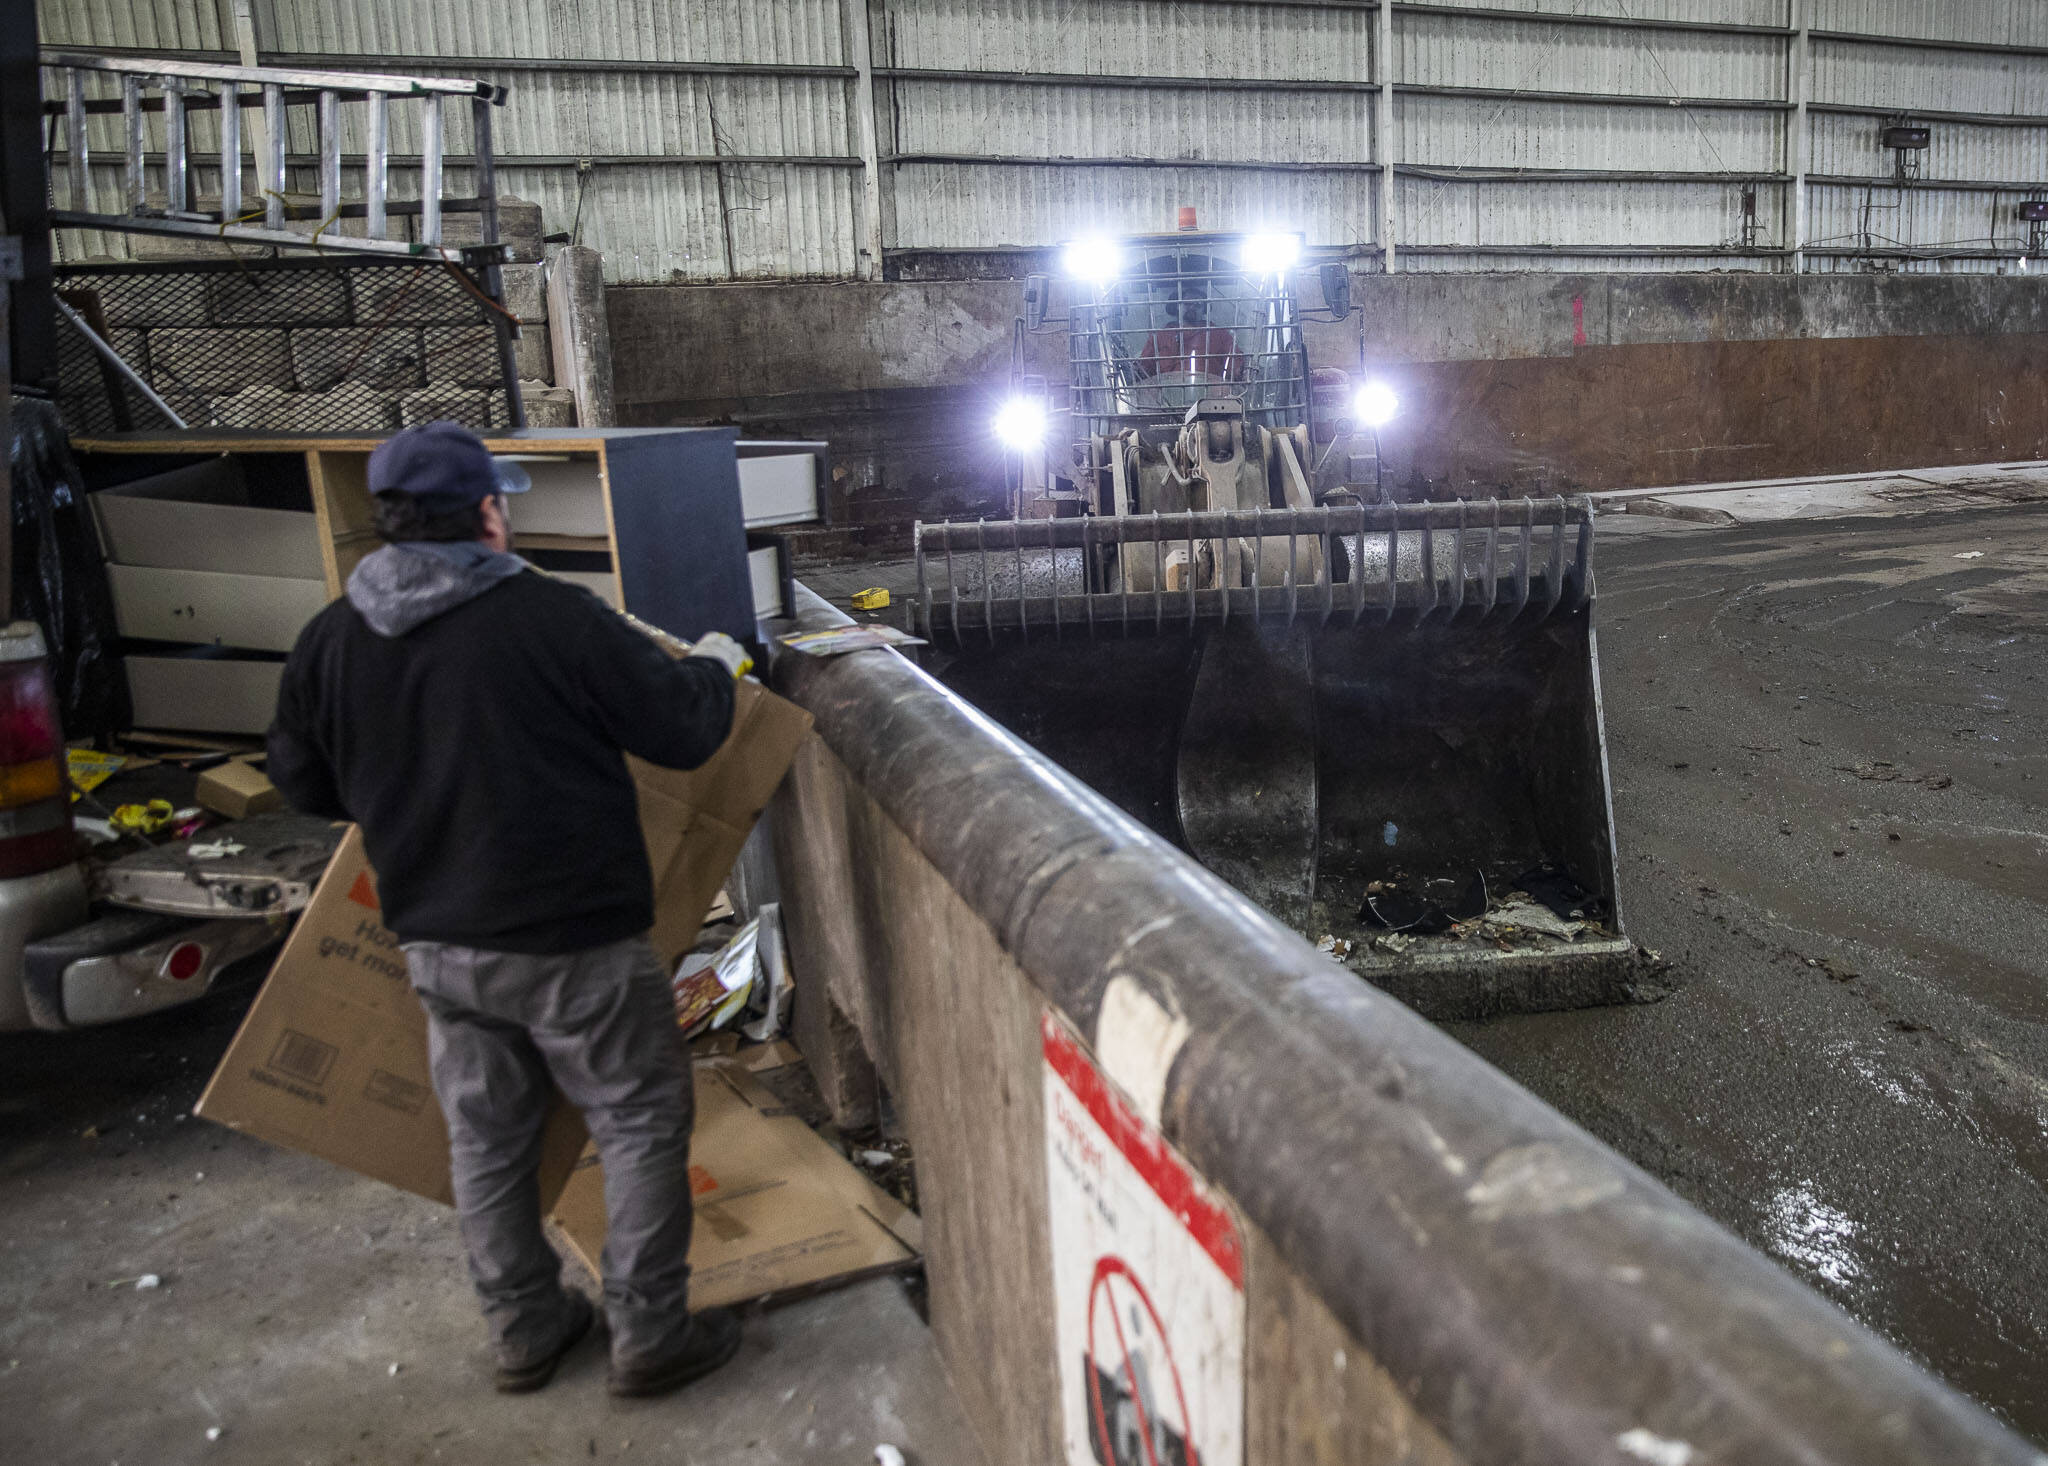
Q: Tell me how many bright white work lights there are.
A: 4